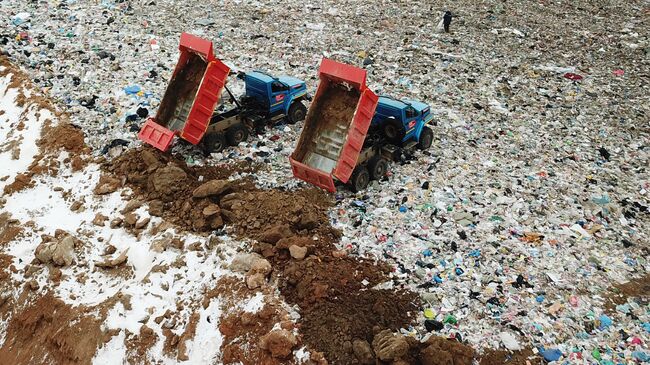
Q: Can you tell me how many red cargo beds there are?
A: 2